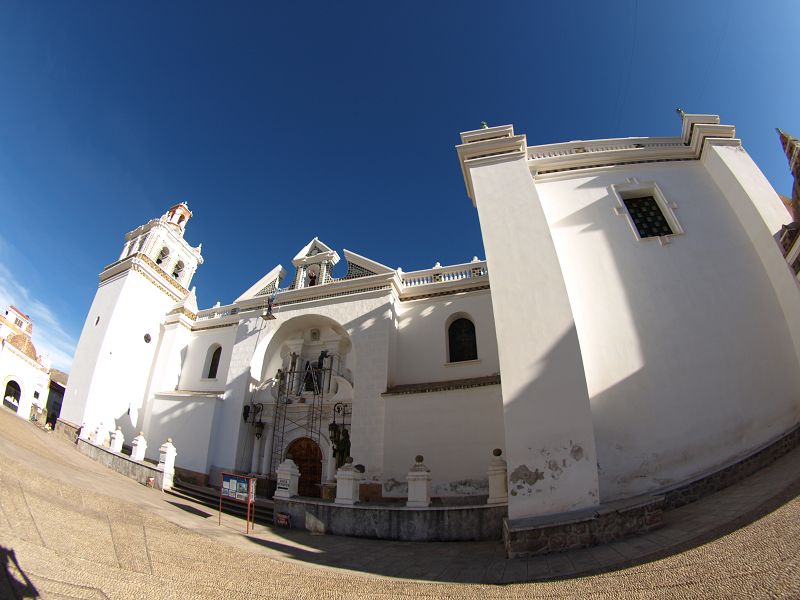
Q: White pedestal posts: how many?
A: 9